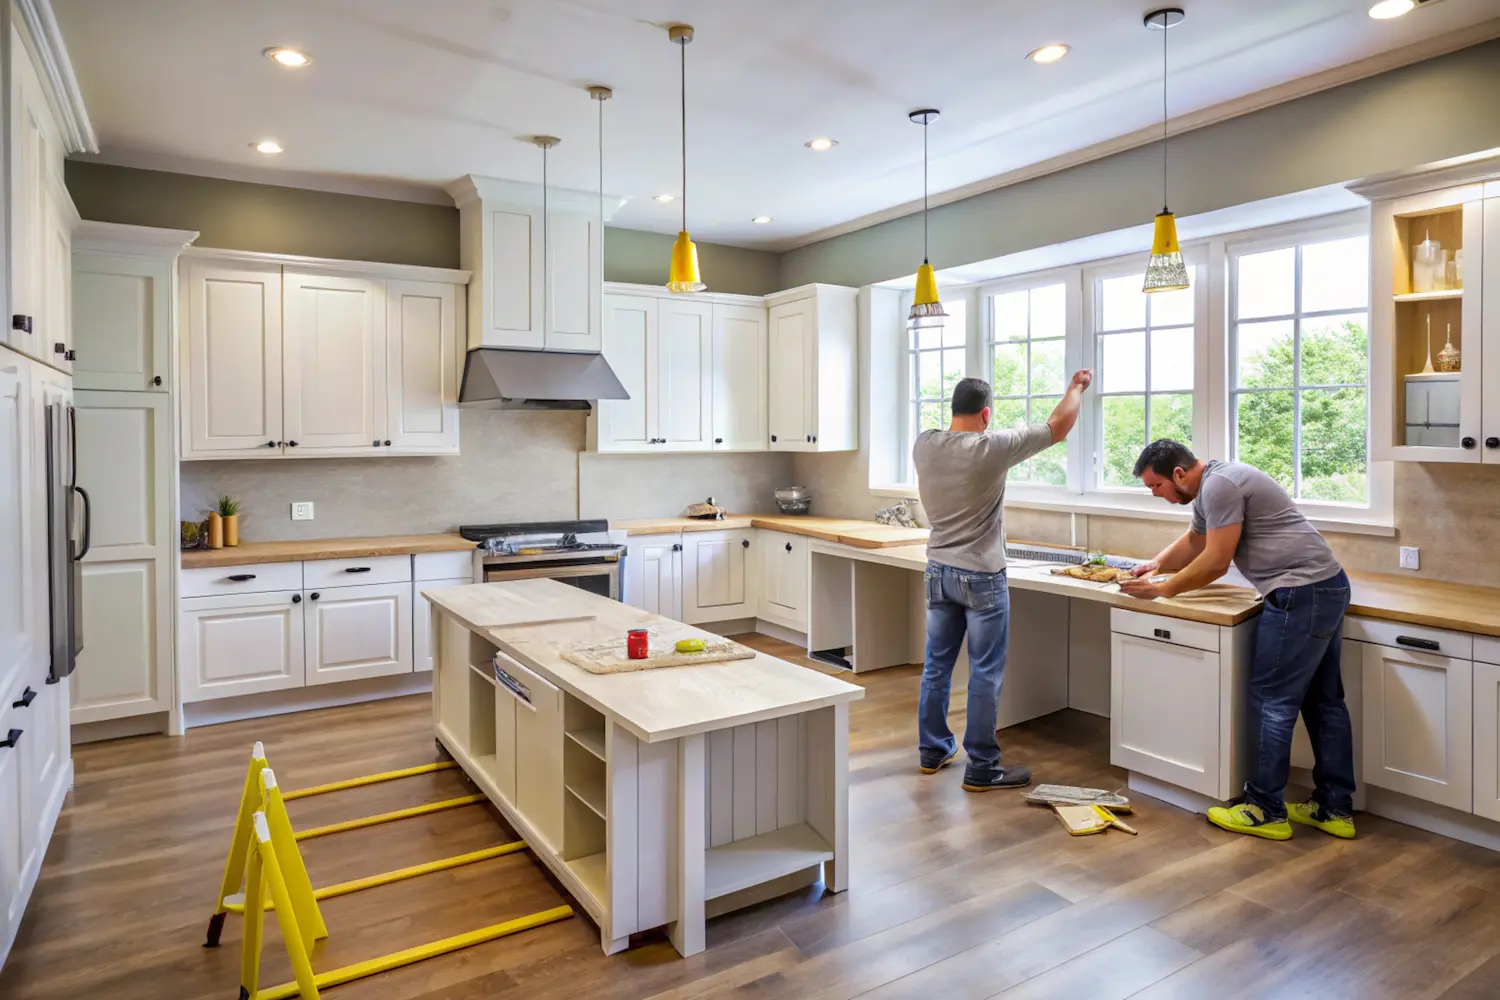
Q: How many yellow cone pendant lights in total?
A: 3